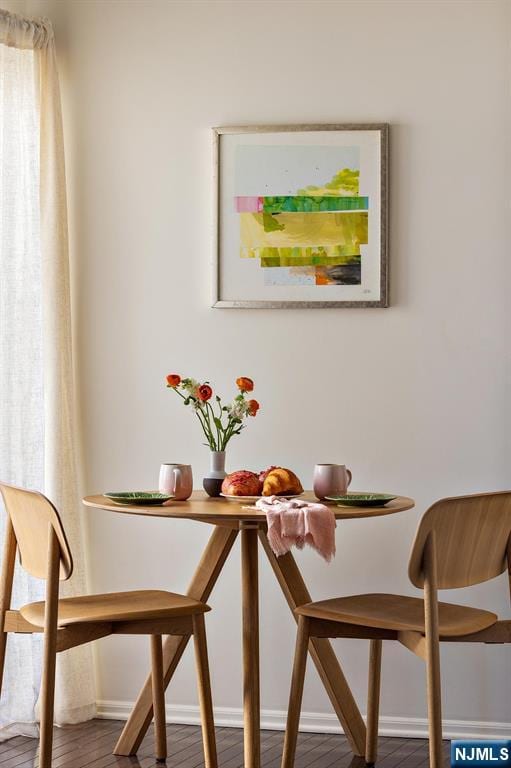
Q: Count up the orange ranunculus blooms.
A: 4